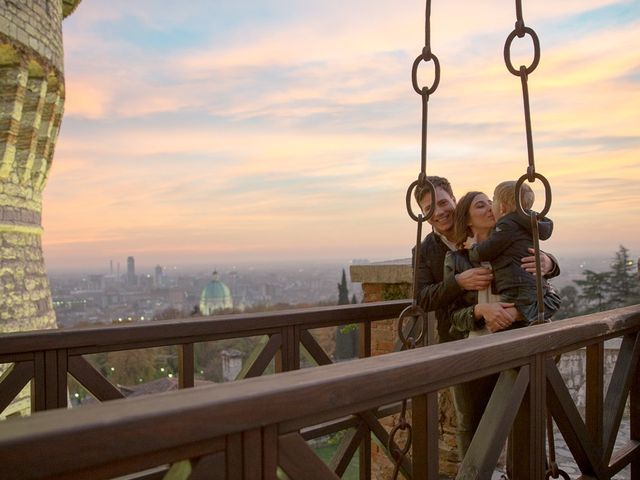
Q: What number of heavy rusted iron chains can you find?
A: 2